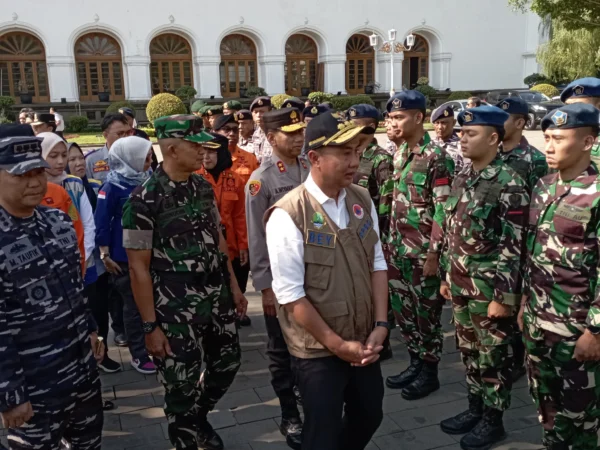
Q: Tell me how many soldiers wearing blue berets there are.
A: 6